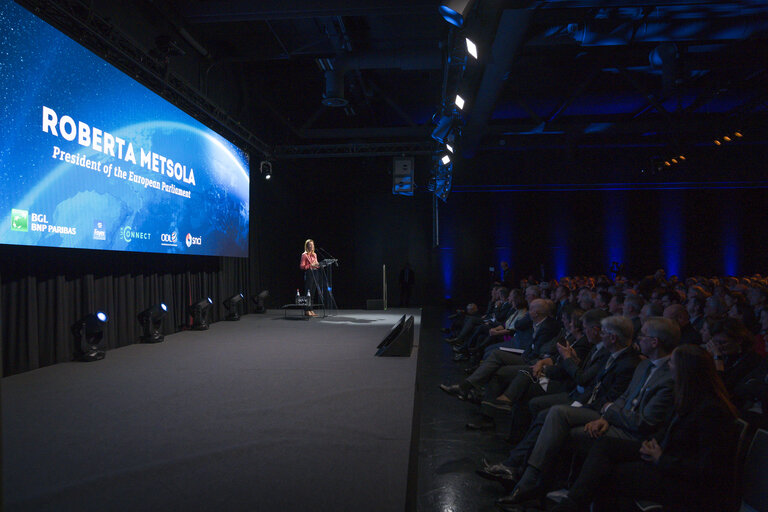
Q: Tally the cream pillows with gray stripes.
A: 0